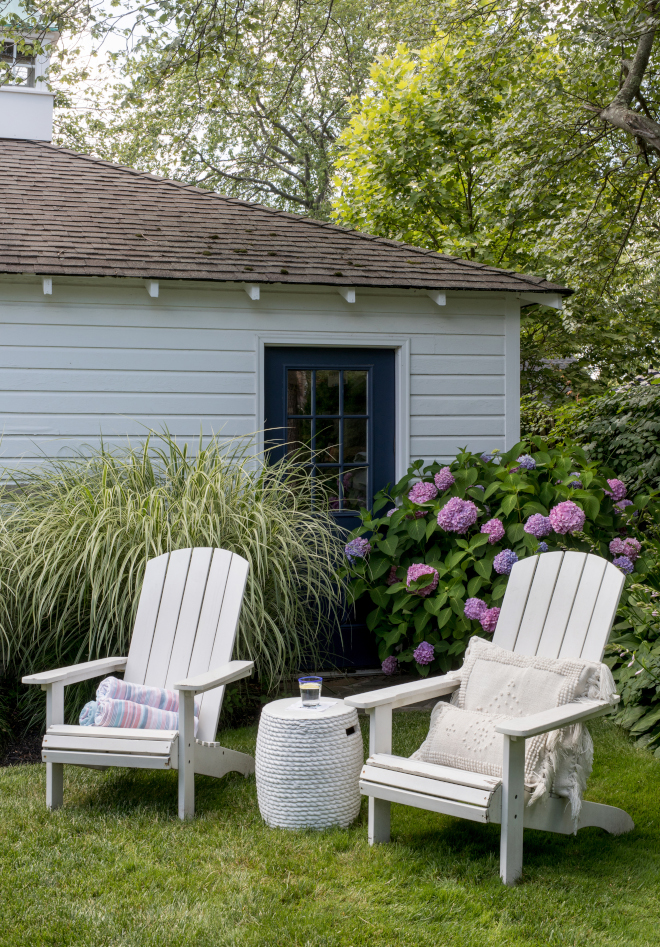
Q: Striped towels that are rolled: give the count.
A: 3